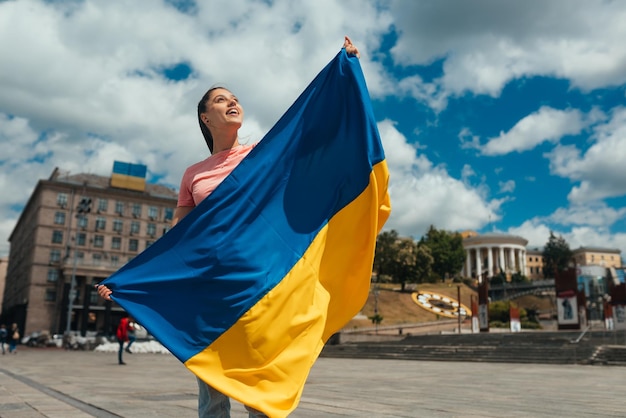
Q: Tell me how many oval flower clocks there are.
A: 1